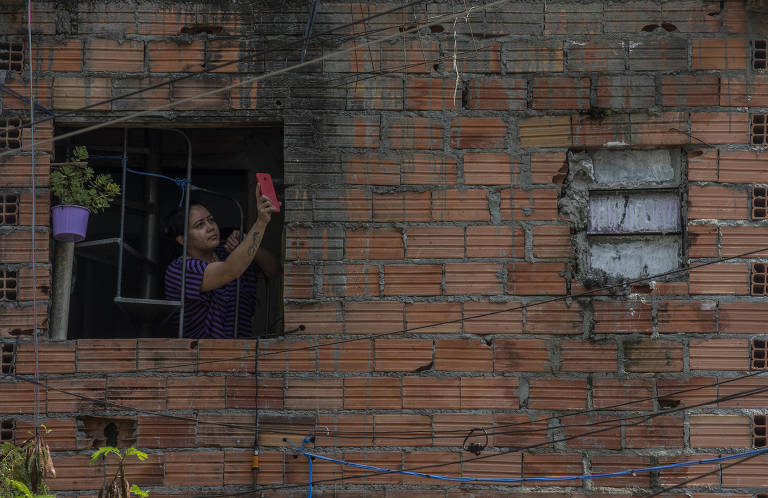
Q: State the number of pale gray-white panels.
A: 3